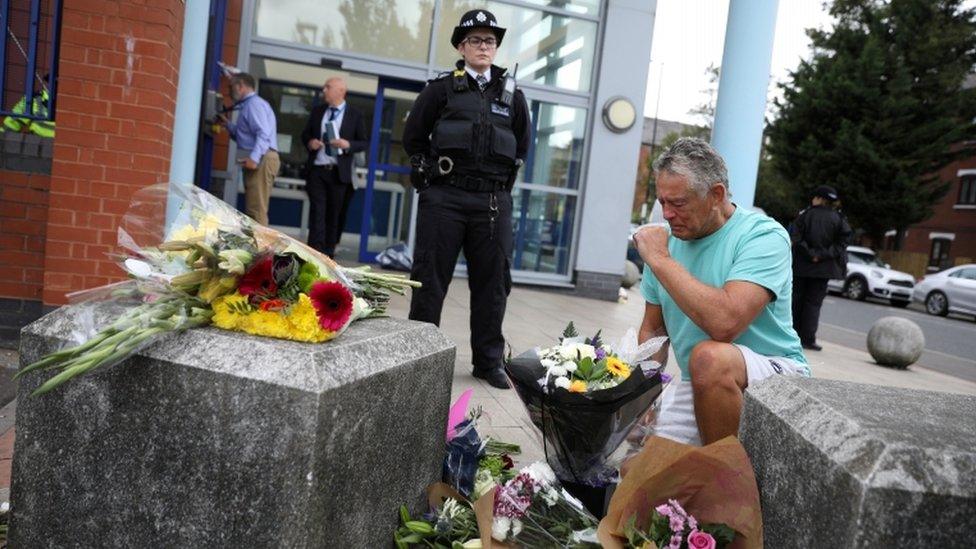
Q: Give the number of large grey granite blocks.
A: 2